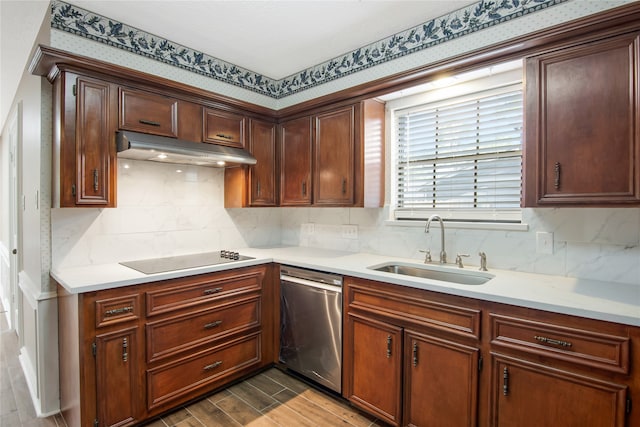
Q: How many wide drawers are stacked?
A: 3